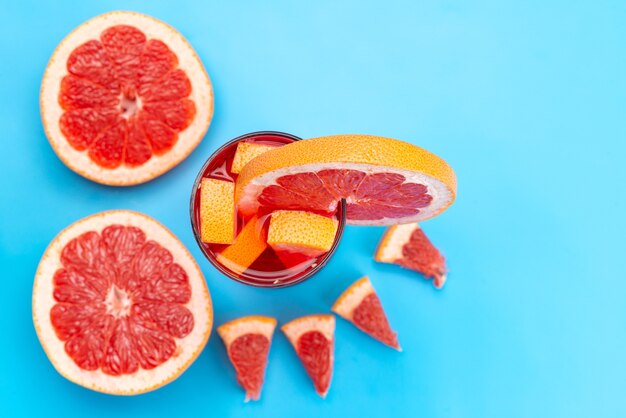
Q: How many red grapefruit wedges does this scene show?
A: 4